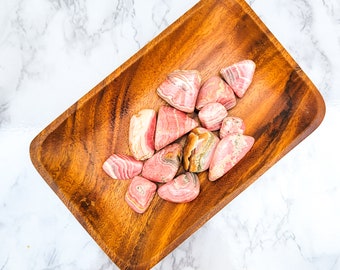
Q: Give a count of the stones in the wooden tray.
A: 13